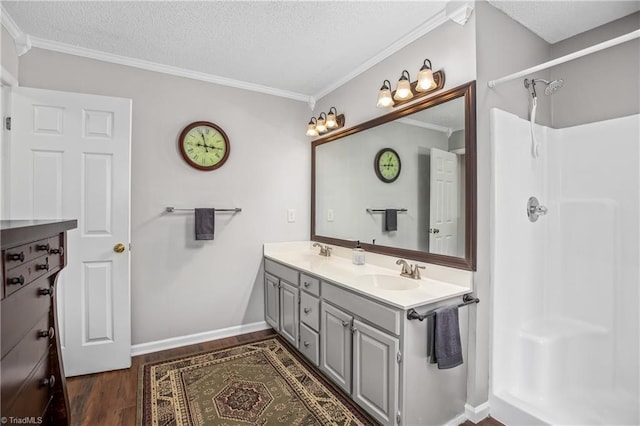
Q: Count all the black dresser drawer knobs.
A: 8